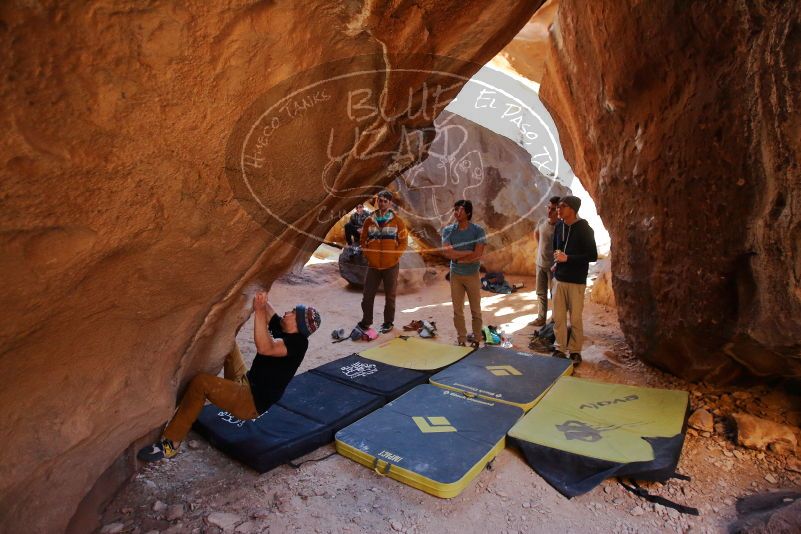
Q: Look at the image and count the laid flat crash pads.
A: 5